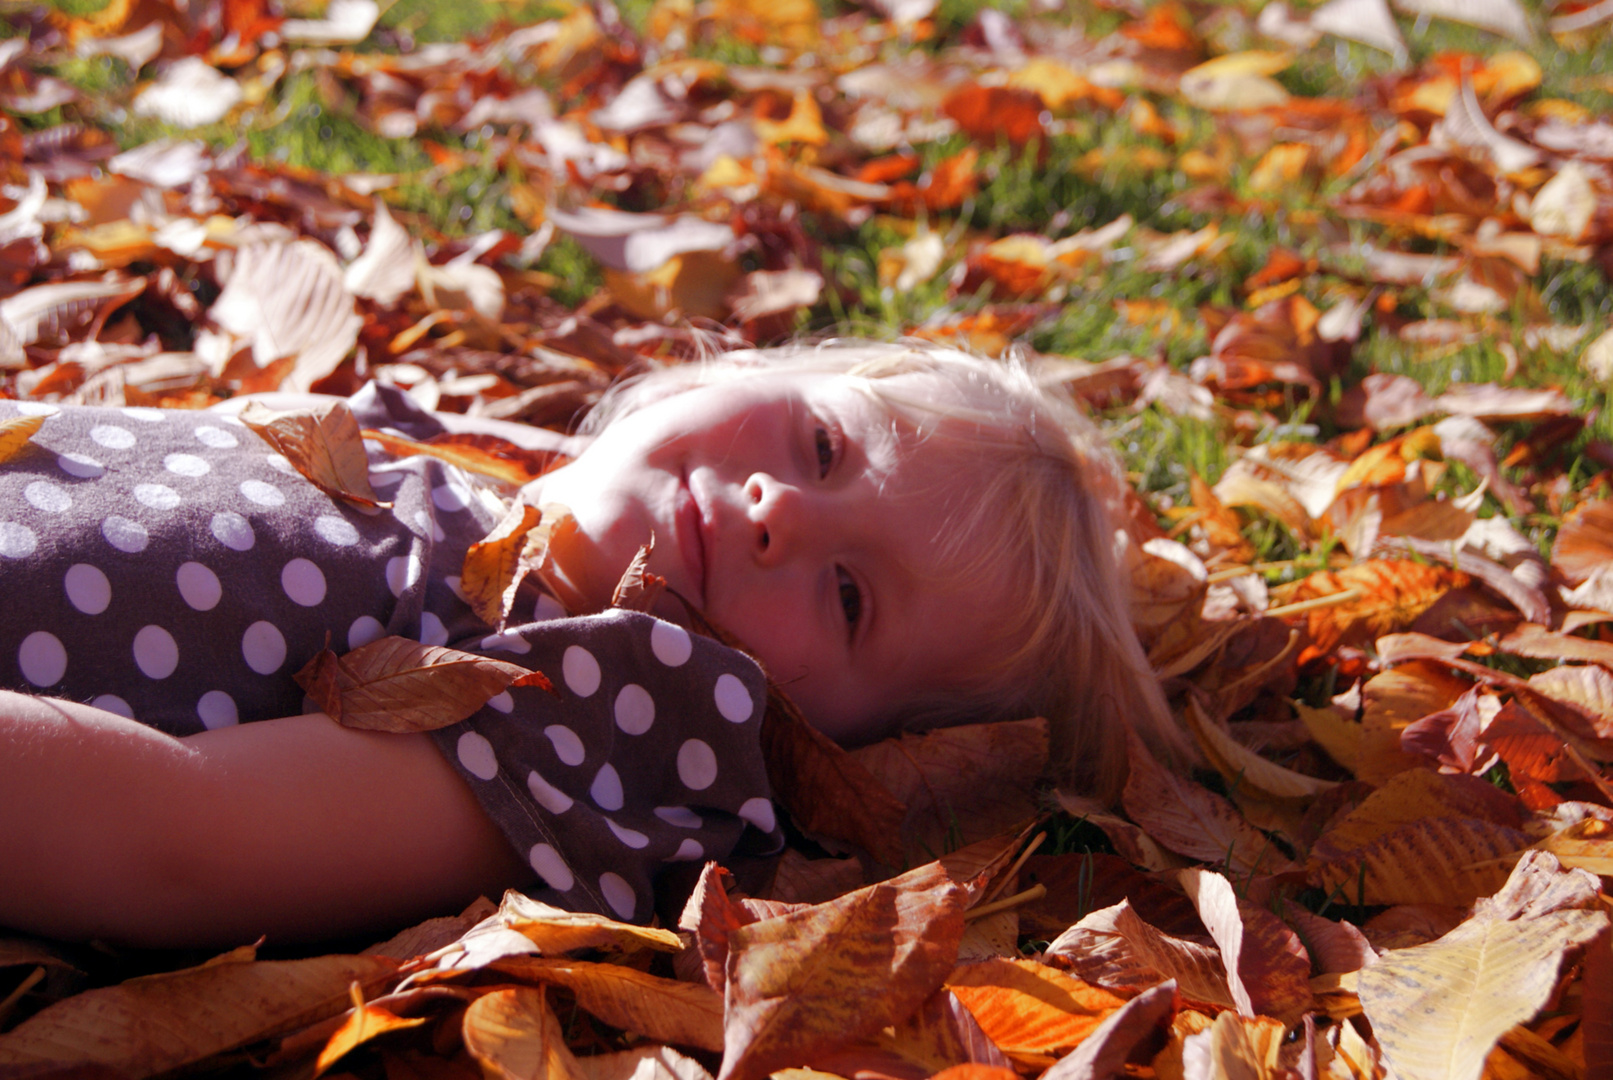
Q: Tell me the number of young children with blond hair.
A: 1